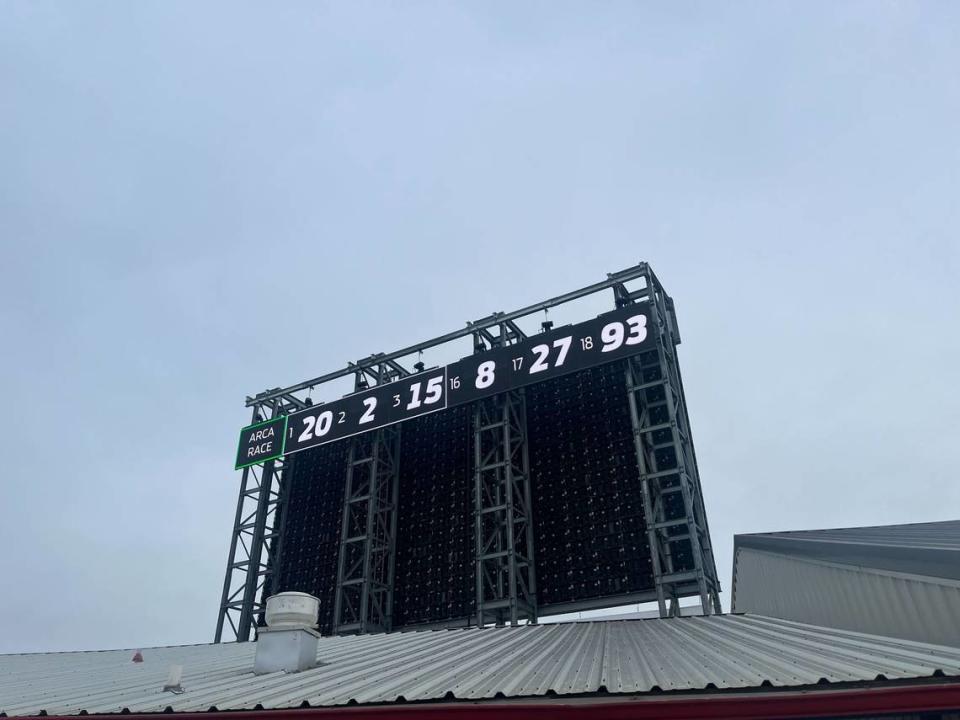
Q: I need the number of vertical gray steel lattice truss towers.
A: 4